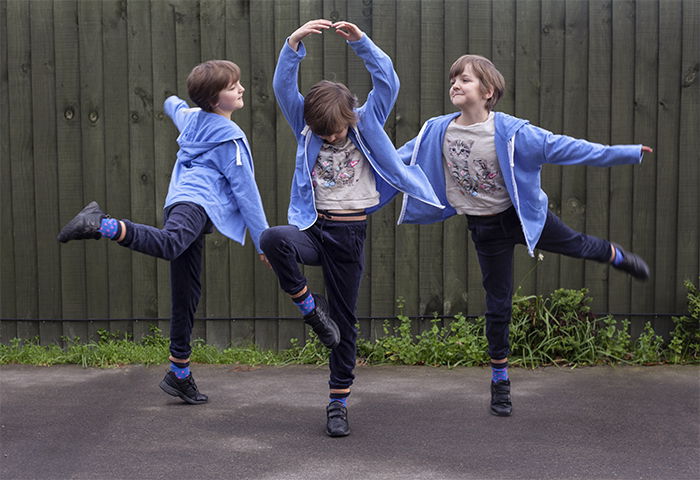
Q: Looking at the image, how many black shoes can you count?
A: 6